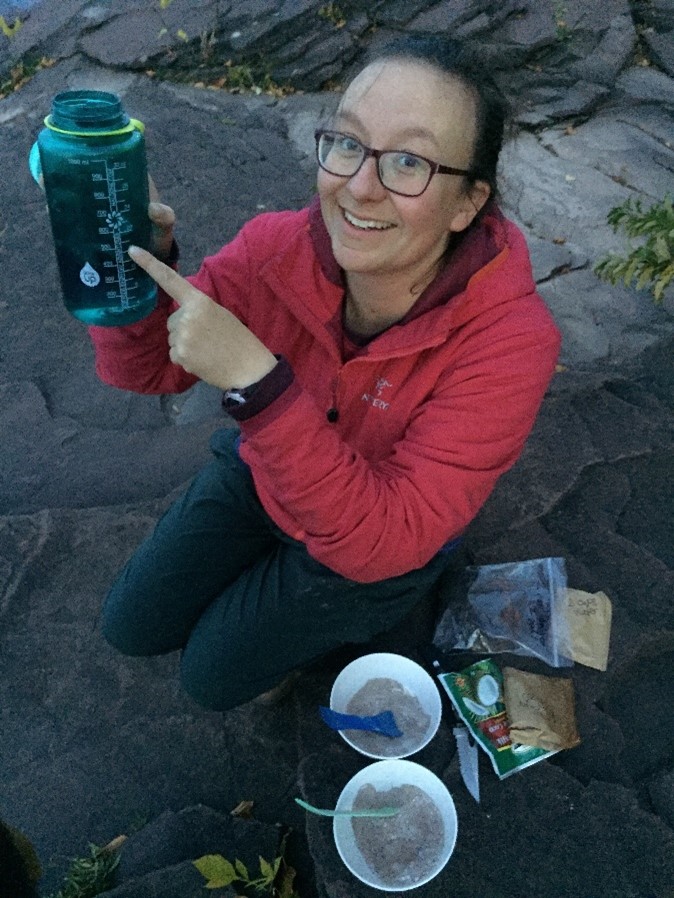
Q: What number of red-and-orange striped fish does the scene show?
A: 0